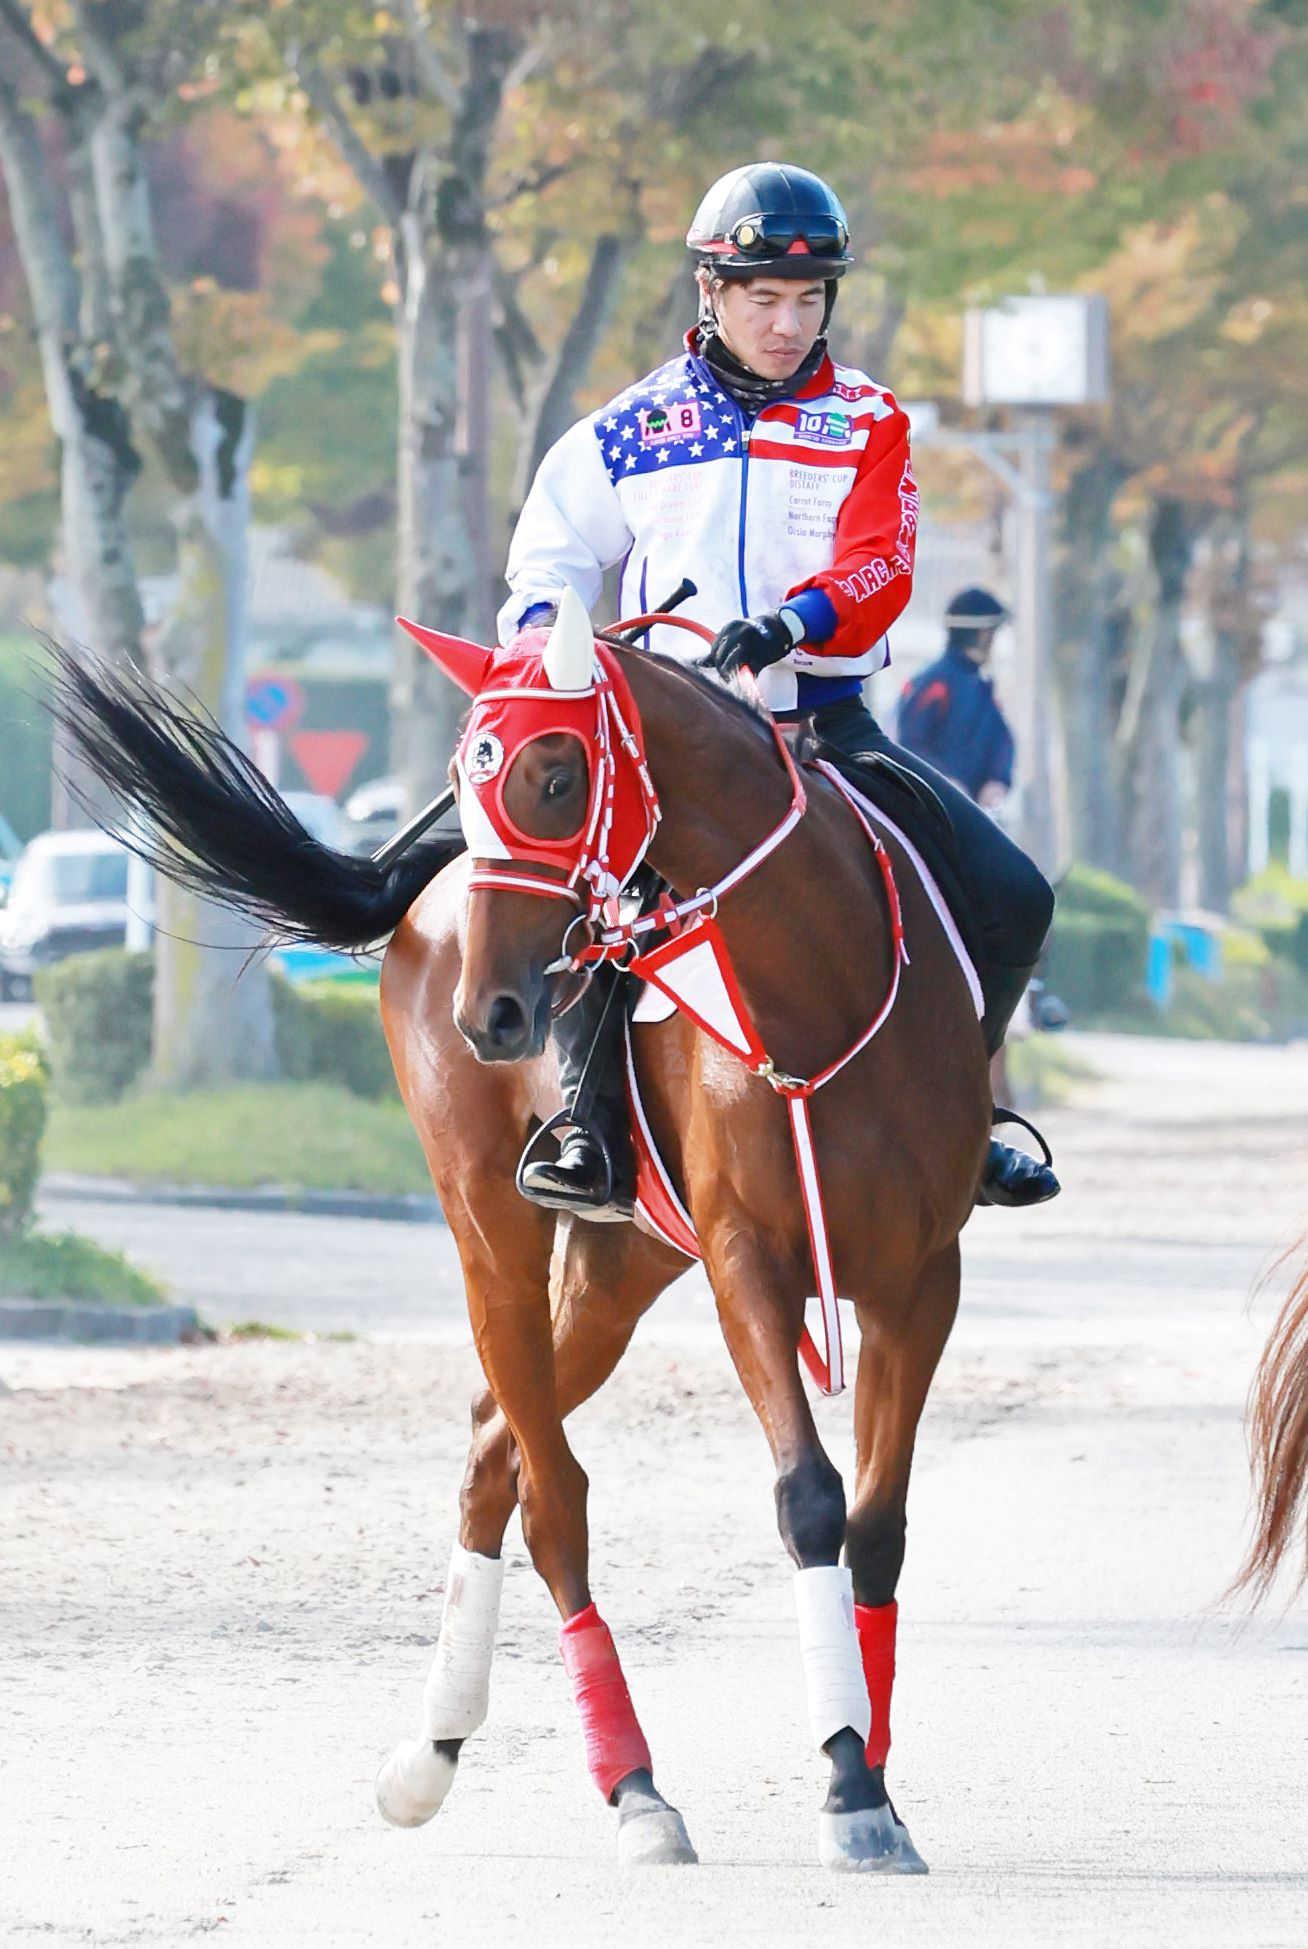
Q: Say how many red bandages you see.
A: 2